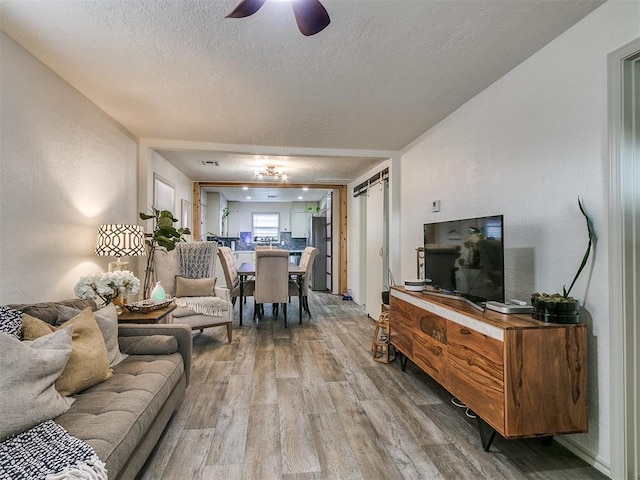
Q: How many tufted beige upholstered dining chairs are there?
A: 4